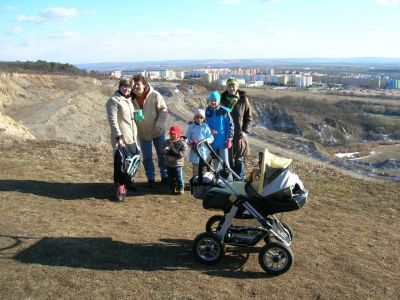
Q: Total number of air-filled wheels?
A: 4